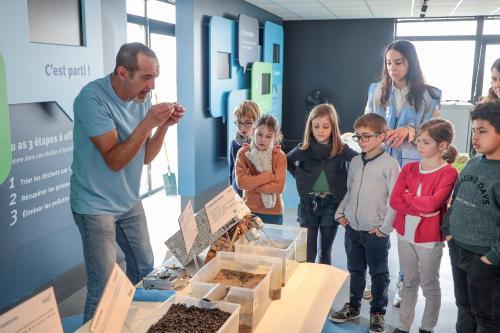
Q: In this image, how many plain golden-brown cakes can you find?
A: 0